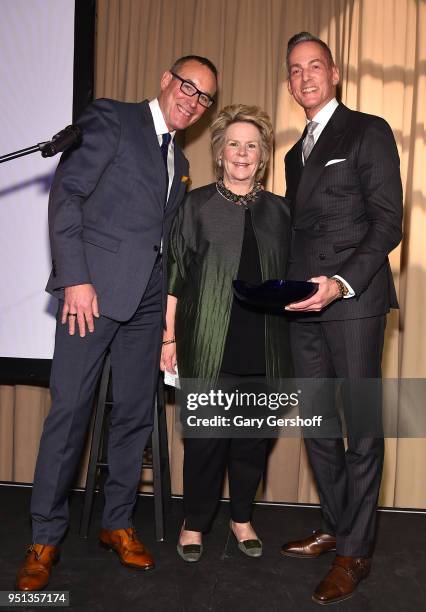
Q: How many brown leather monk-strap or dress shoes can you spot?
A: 4